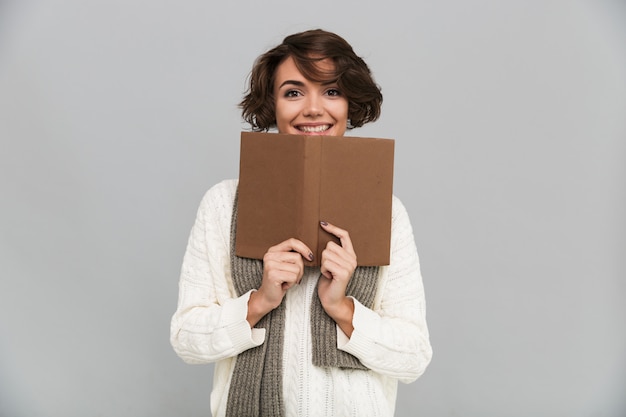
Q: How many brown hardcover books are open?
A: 1